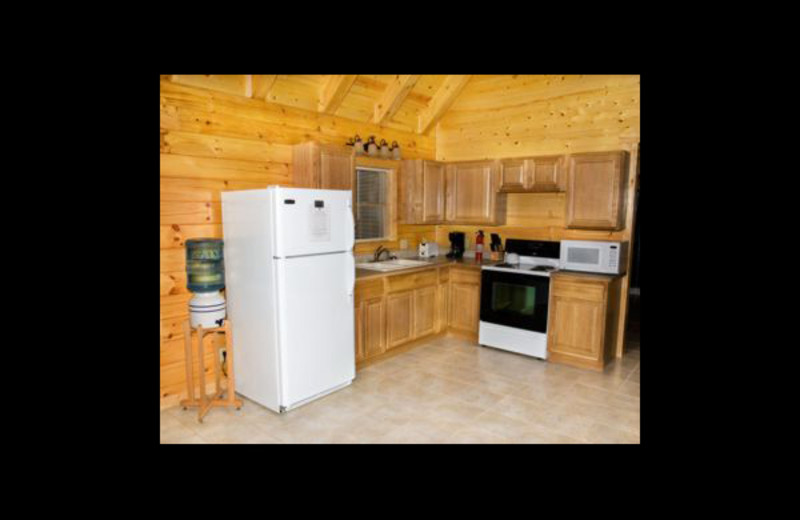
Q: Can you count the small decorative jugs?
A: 4